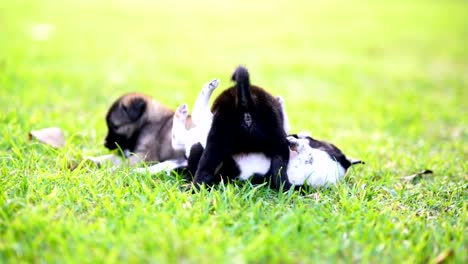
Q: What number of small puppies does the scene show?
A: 3